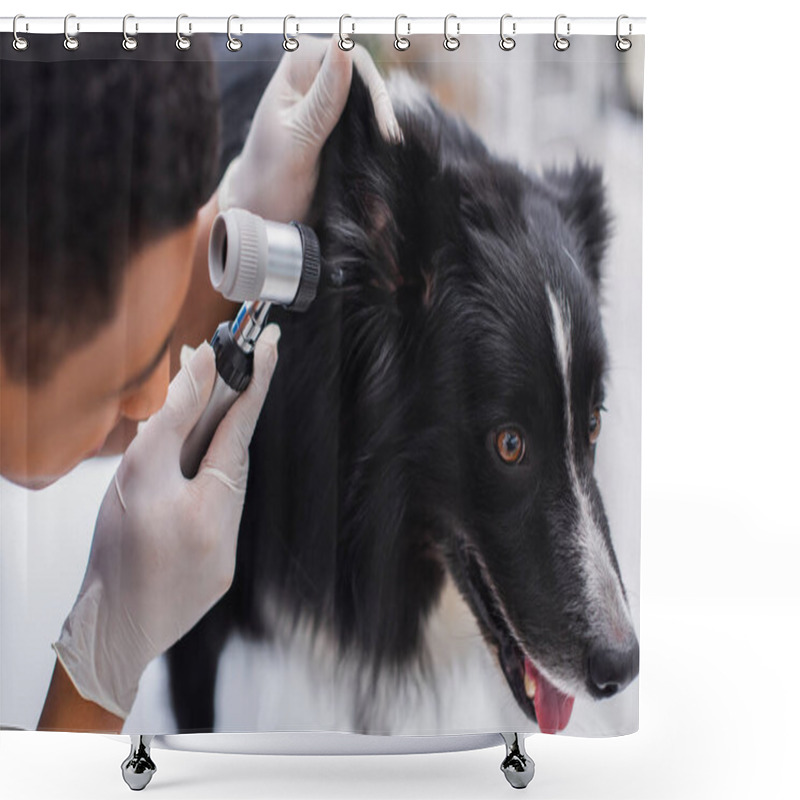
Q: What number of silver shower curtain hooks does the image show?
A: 12